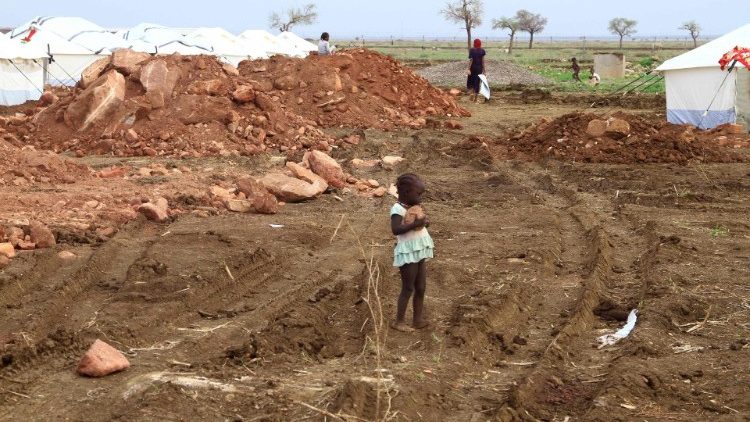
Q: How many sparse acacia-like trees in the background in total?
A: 6